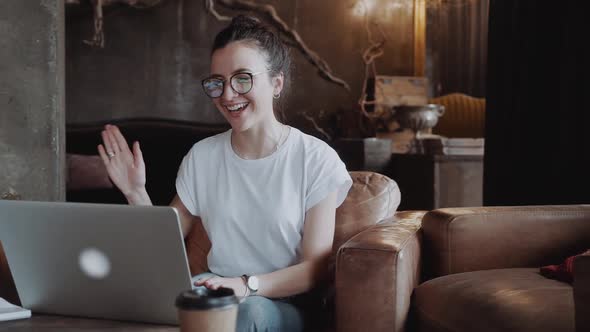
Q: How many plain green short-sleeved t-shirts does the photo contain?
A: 0